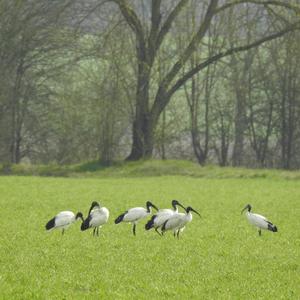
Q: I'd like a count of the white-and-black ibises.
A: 6